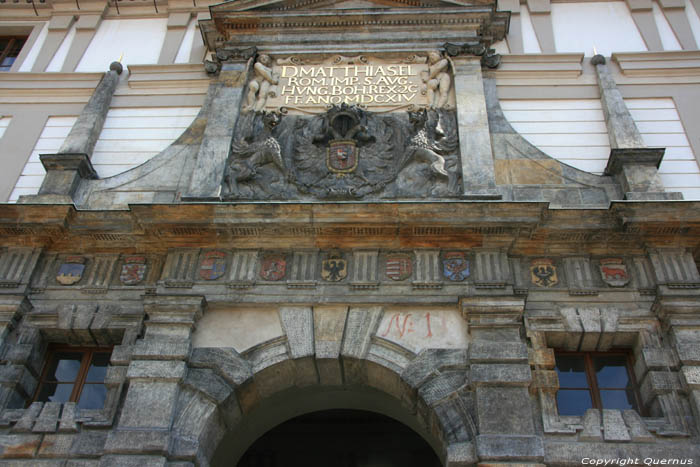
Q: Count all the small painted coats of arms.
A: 9